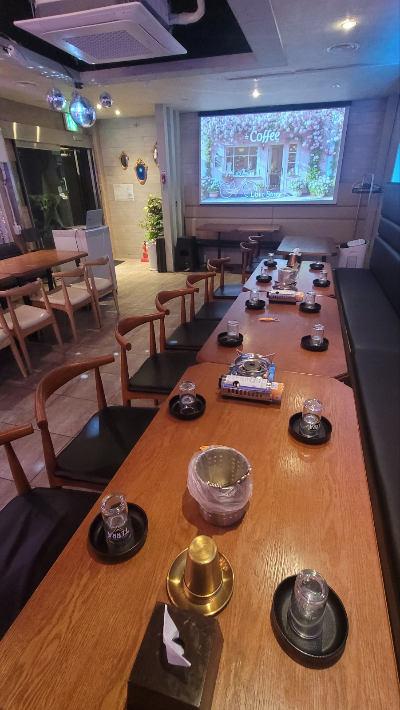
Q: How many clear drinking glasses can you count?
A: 11